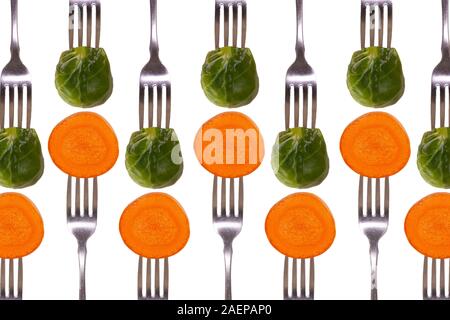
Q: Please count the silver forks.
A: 14